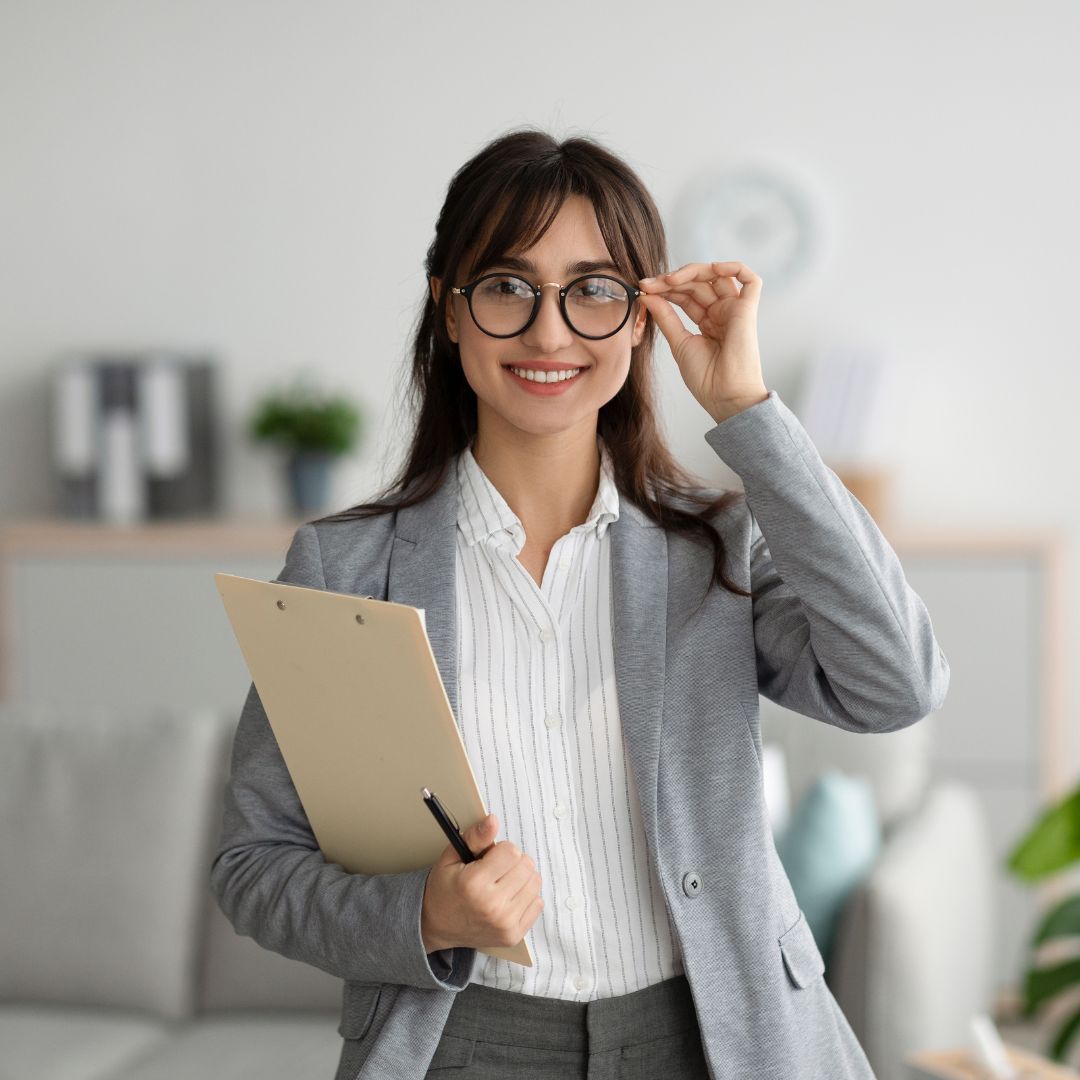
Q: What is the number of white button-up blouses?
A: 1